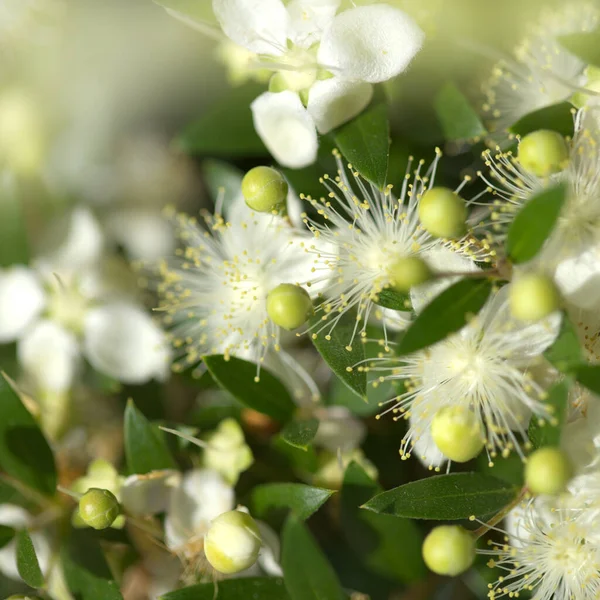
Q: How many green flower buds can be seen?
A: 11